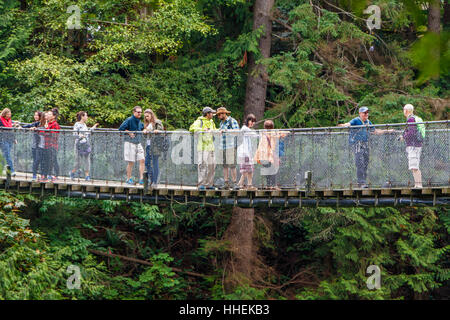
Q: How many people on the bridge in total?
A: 13